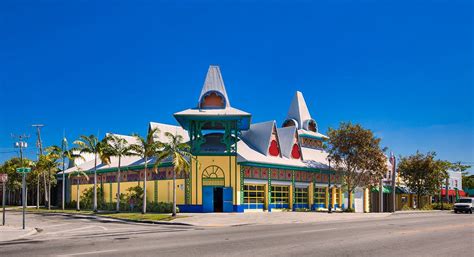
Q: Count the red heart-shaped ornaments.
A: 2